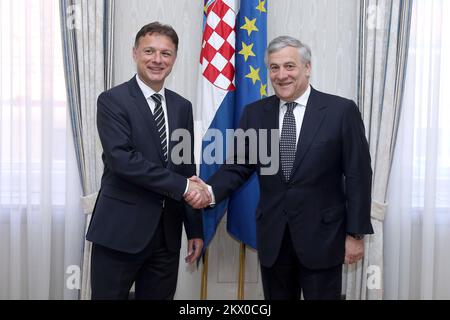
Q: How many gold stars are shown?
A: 5